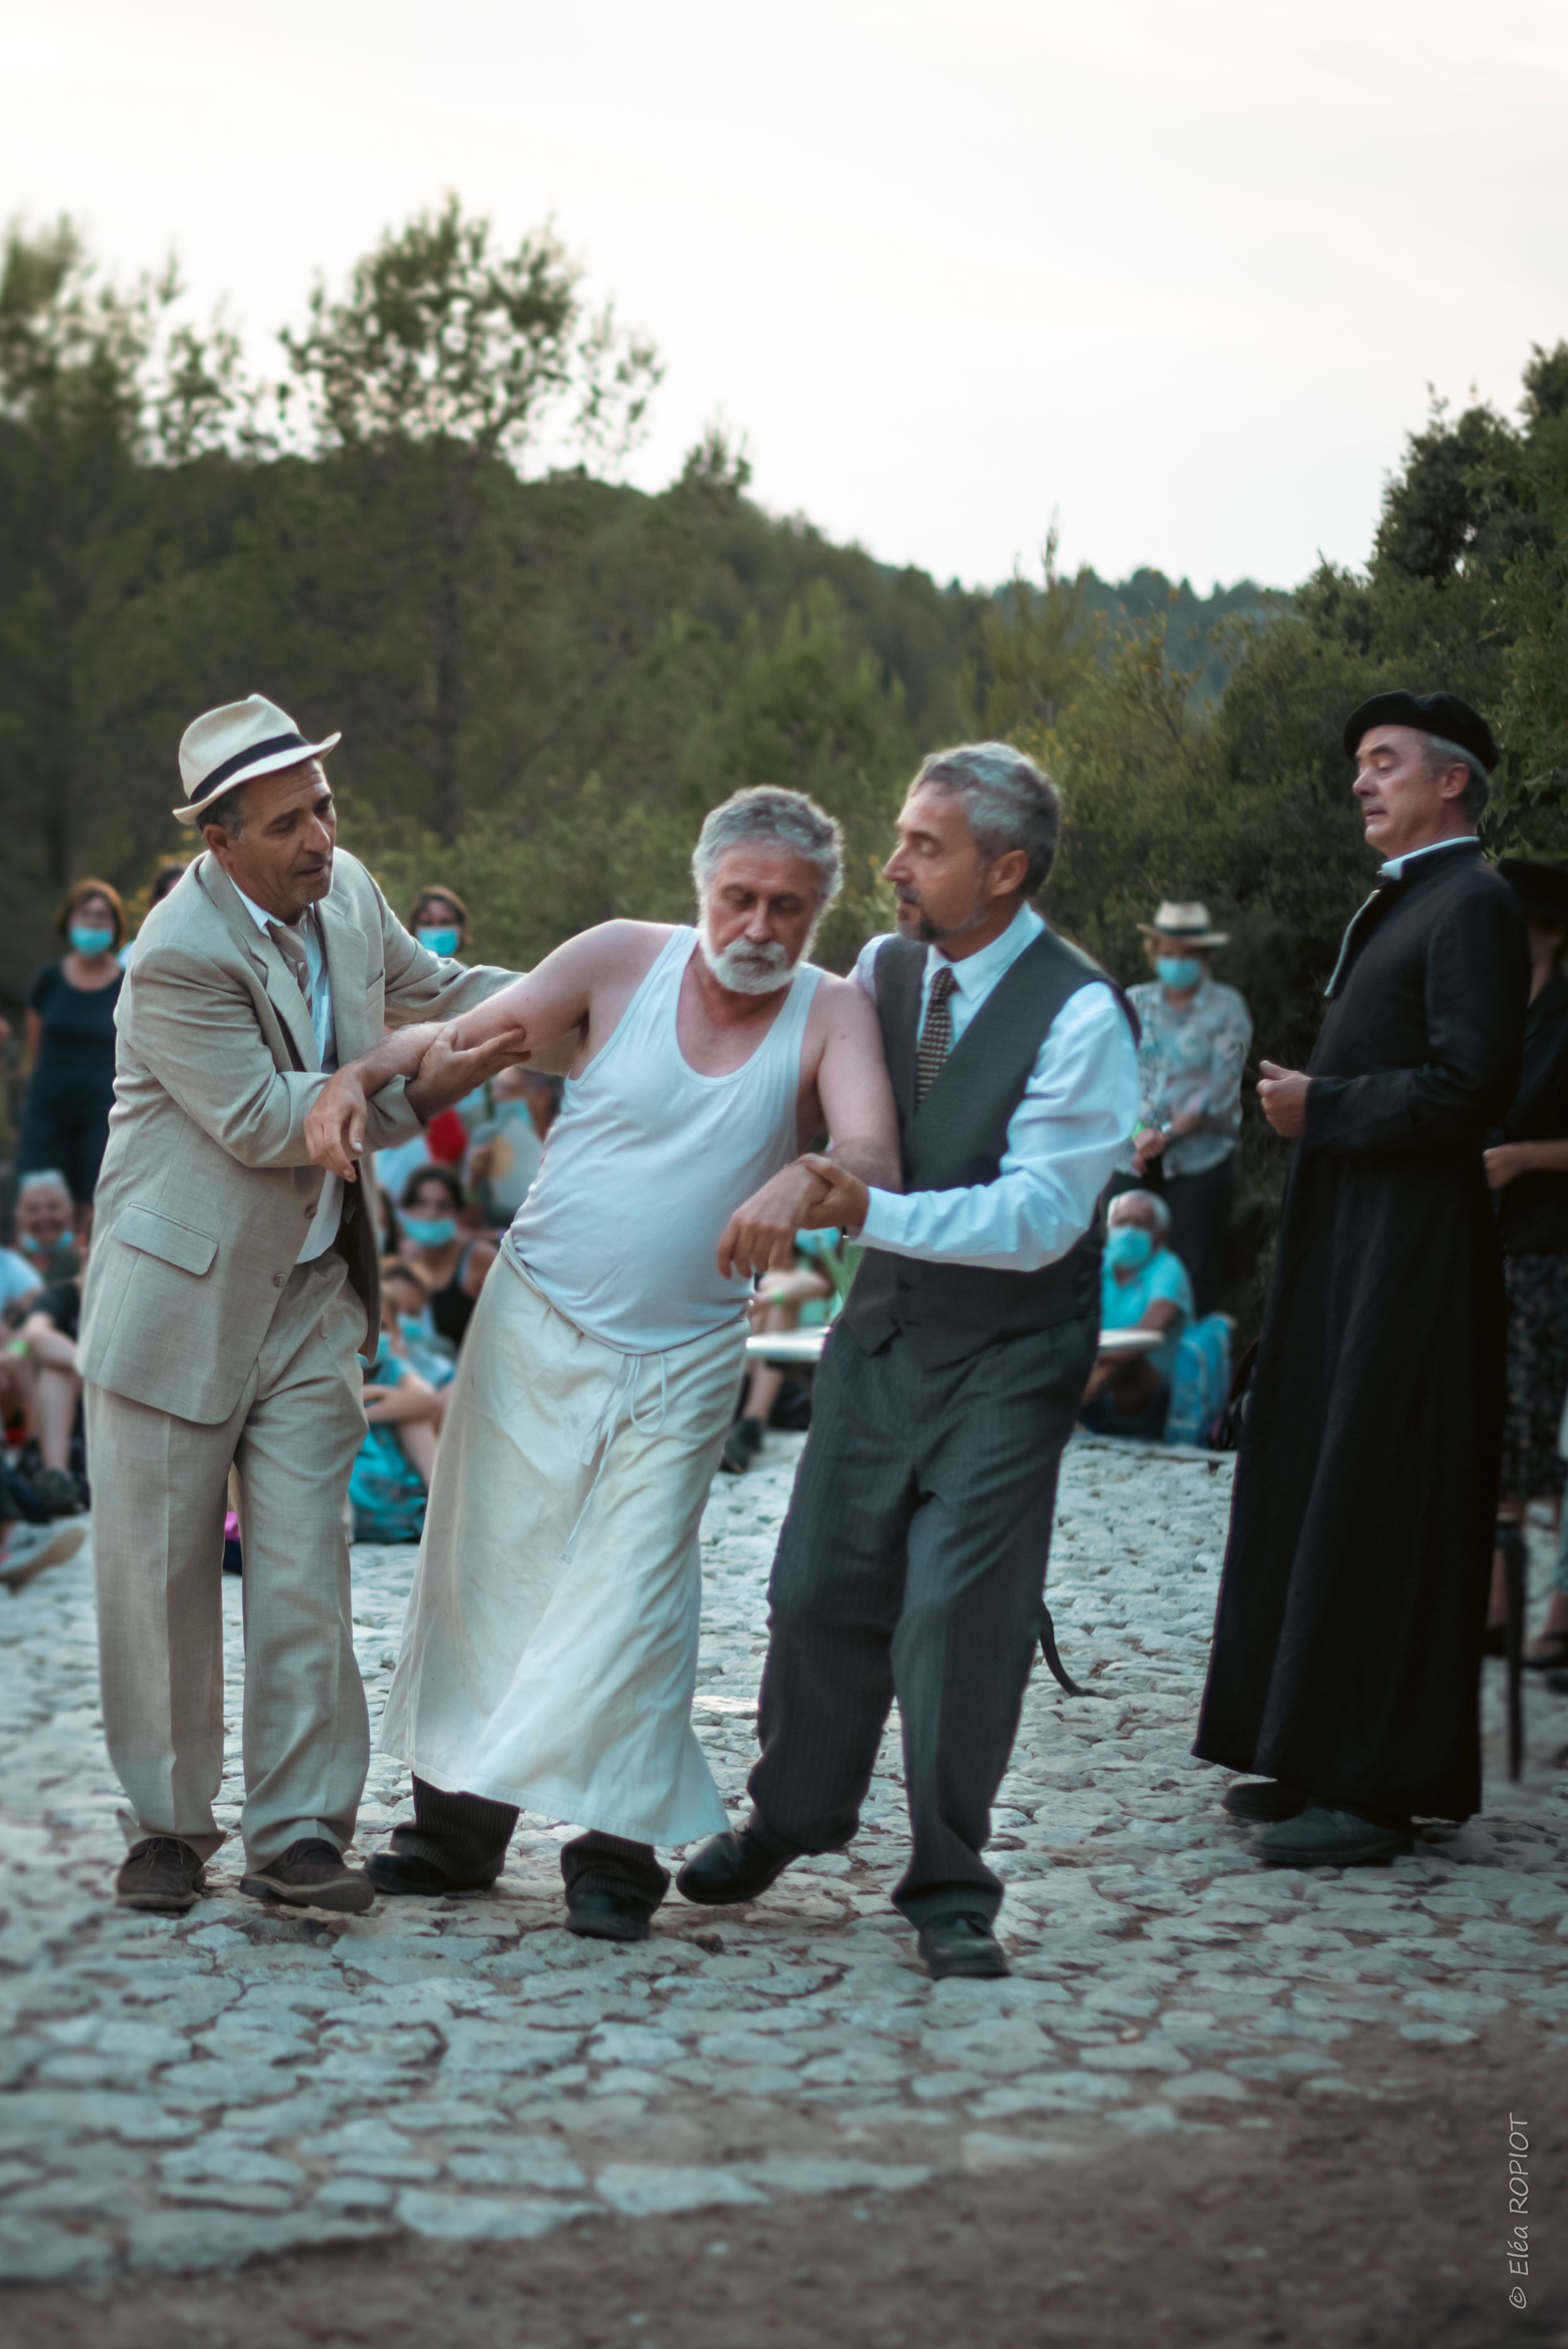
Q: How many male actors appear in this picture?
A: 4